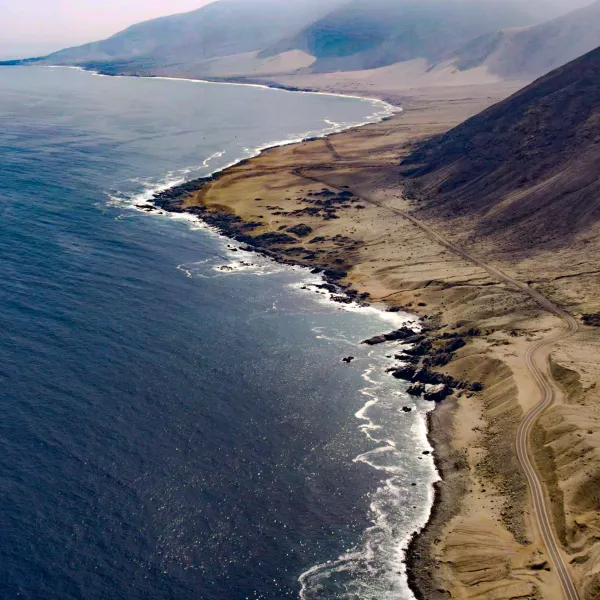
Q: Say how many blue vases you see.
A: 0